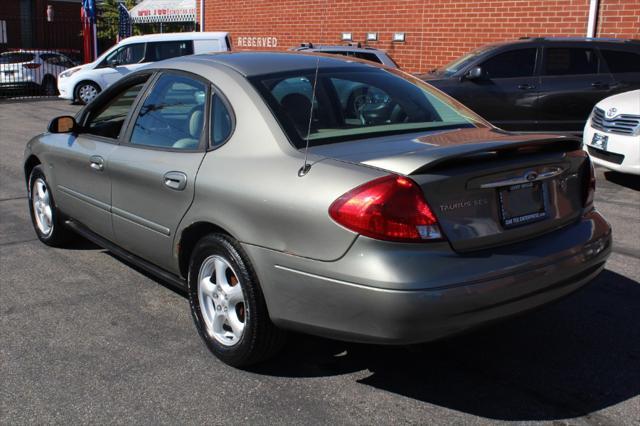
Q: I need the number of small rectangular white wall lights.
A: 3